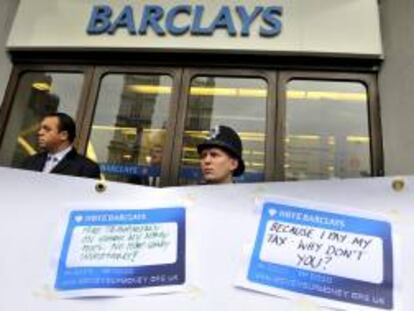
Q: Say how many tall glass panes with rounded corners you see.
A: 4